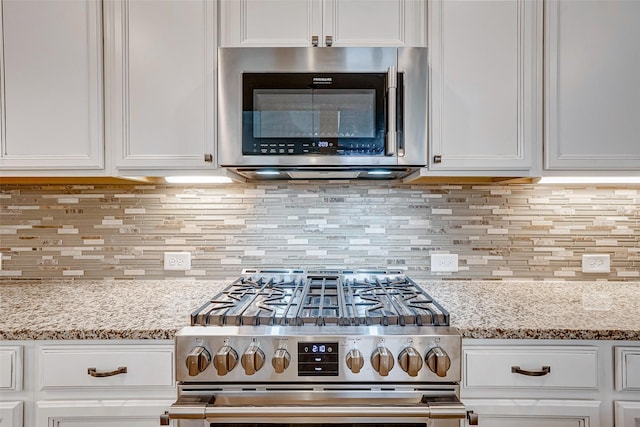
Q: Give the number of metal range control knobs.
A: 8